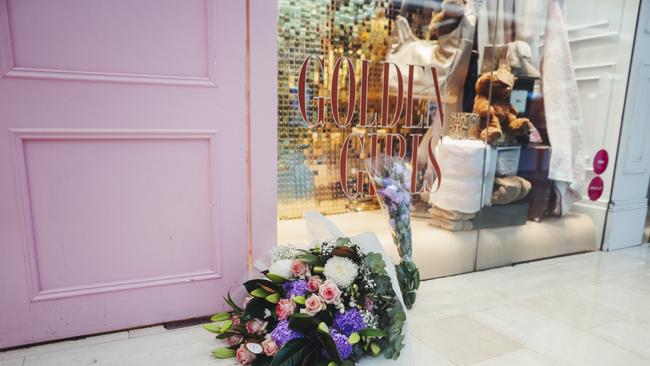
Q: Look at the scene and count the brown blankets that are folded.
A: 2